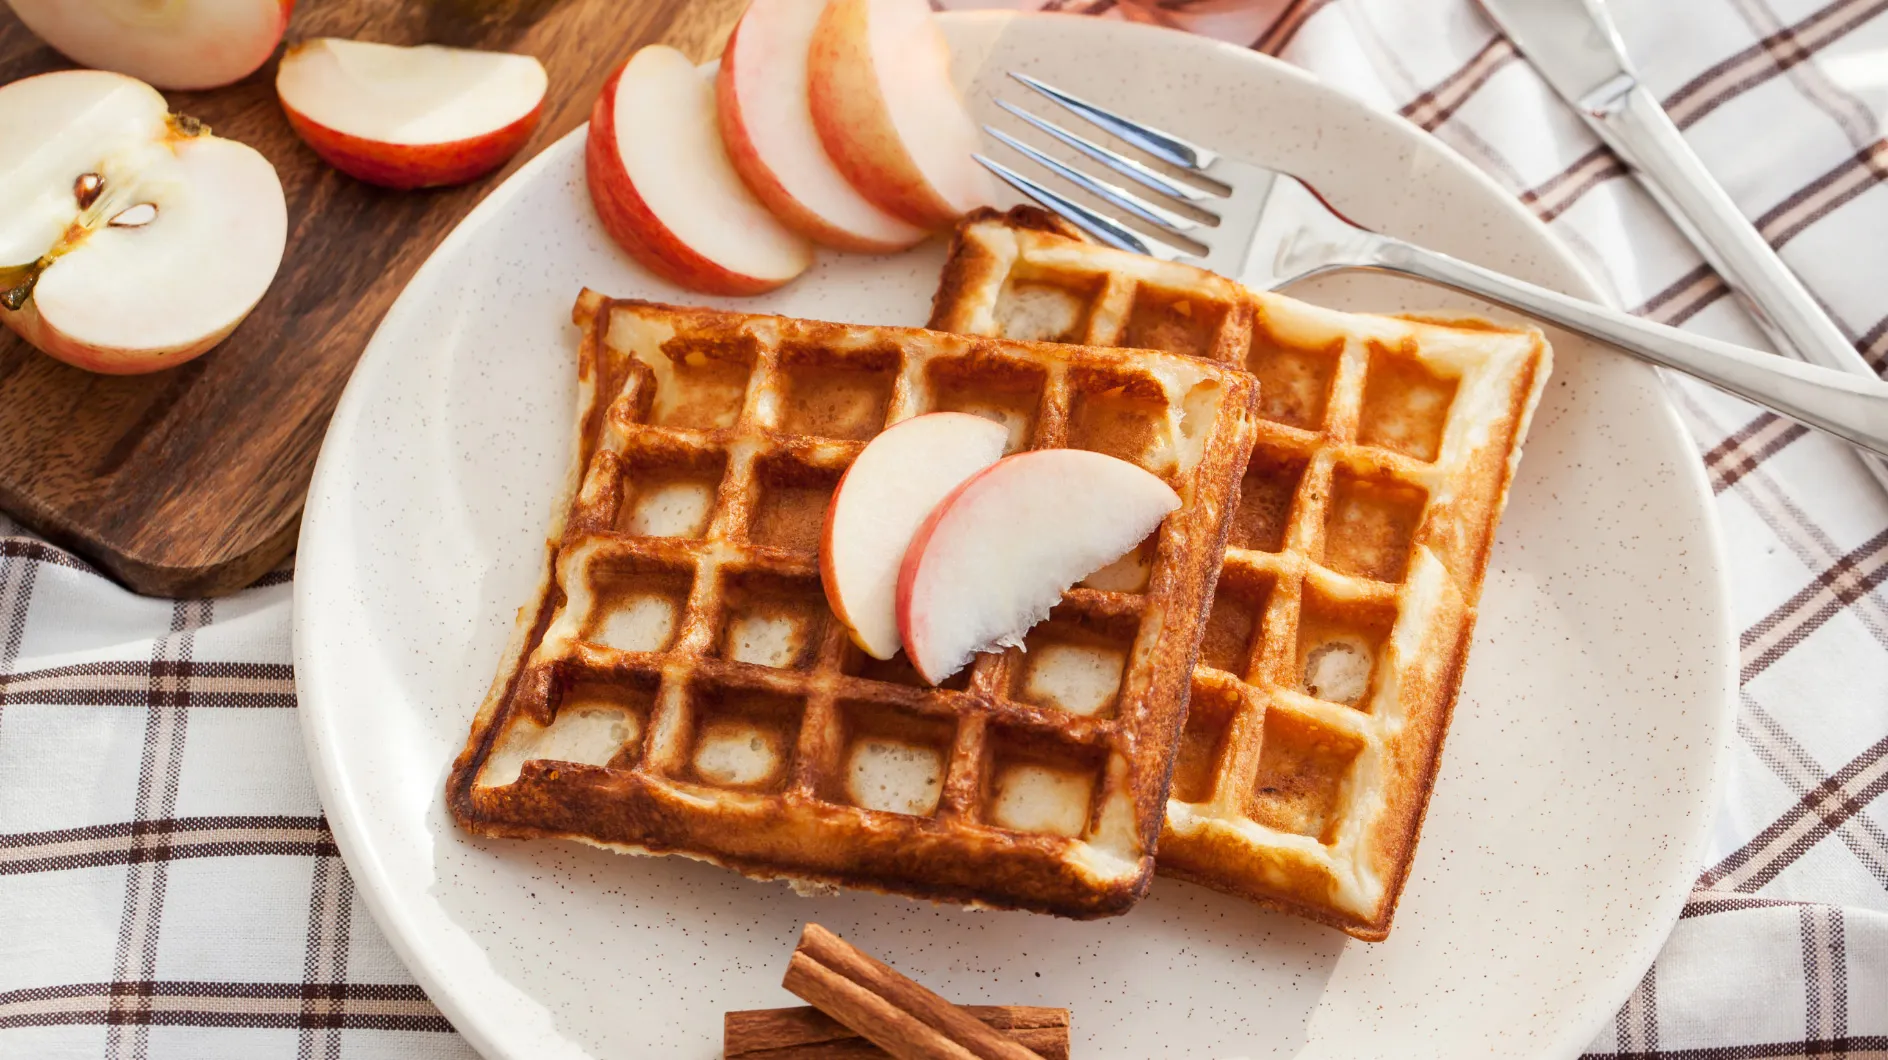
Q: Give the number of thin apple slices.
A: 5